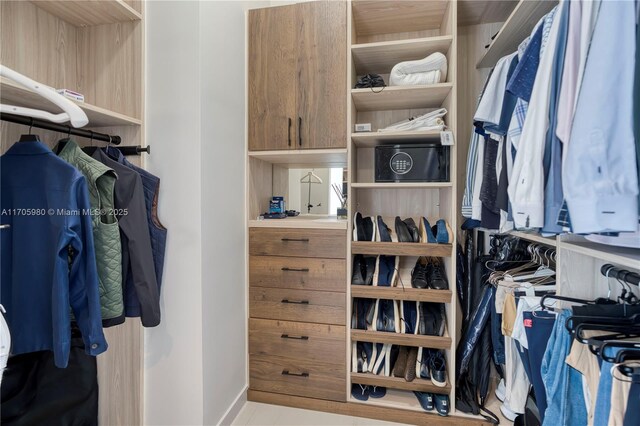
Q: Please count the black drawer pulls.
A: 5